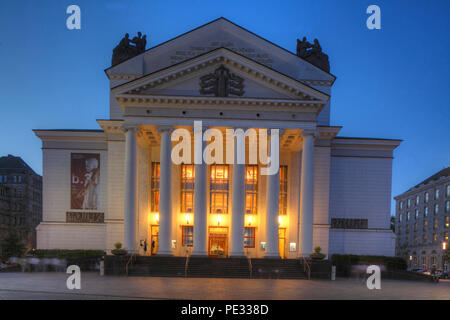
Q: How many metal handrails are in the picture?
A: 4